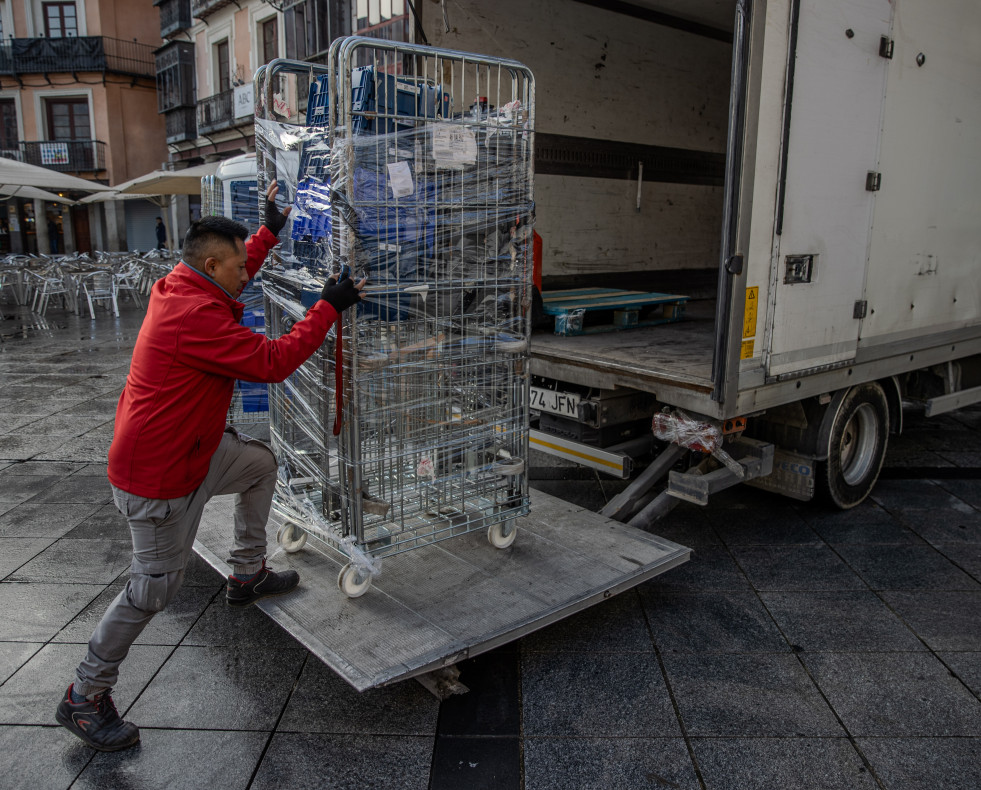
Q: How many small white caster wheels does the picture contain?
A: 3